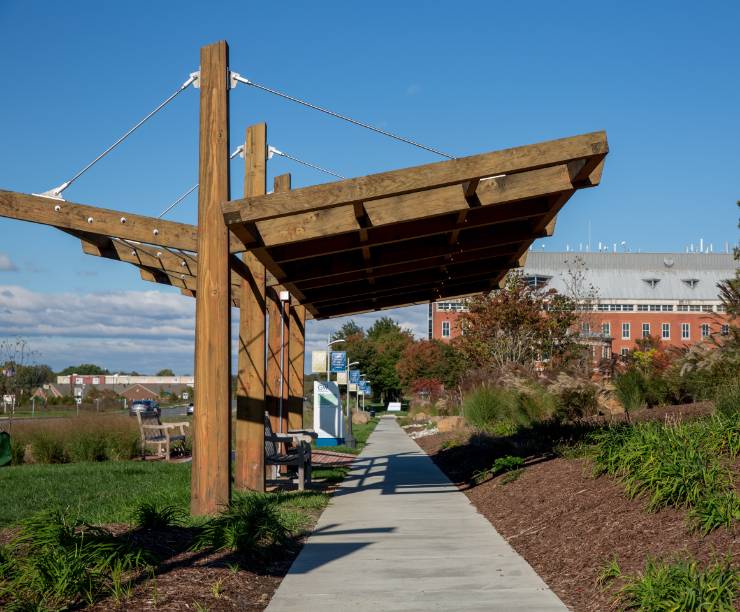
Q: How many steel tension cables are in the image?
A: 4